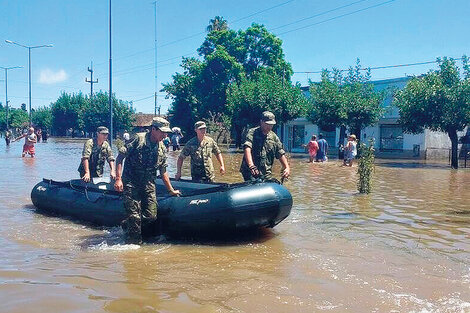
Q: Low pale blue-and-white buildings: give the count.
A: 1